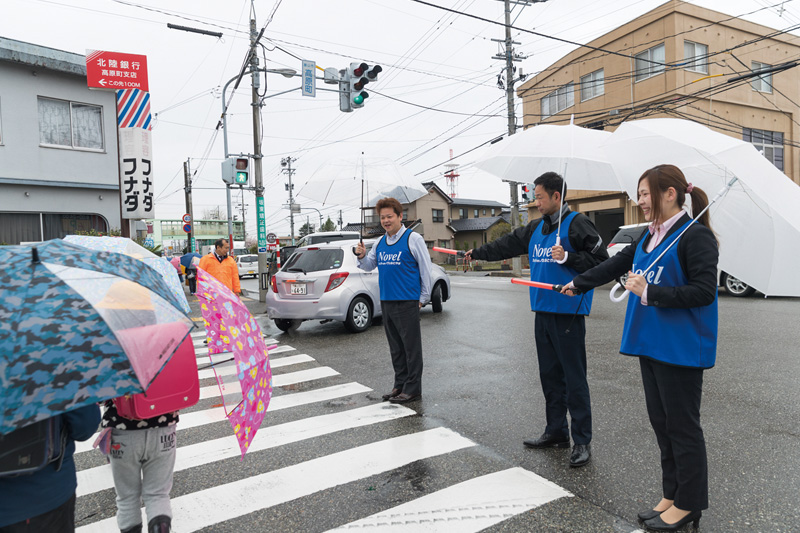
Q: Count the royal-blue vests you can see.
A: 3